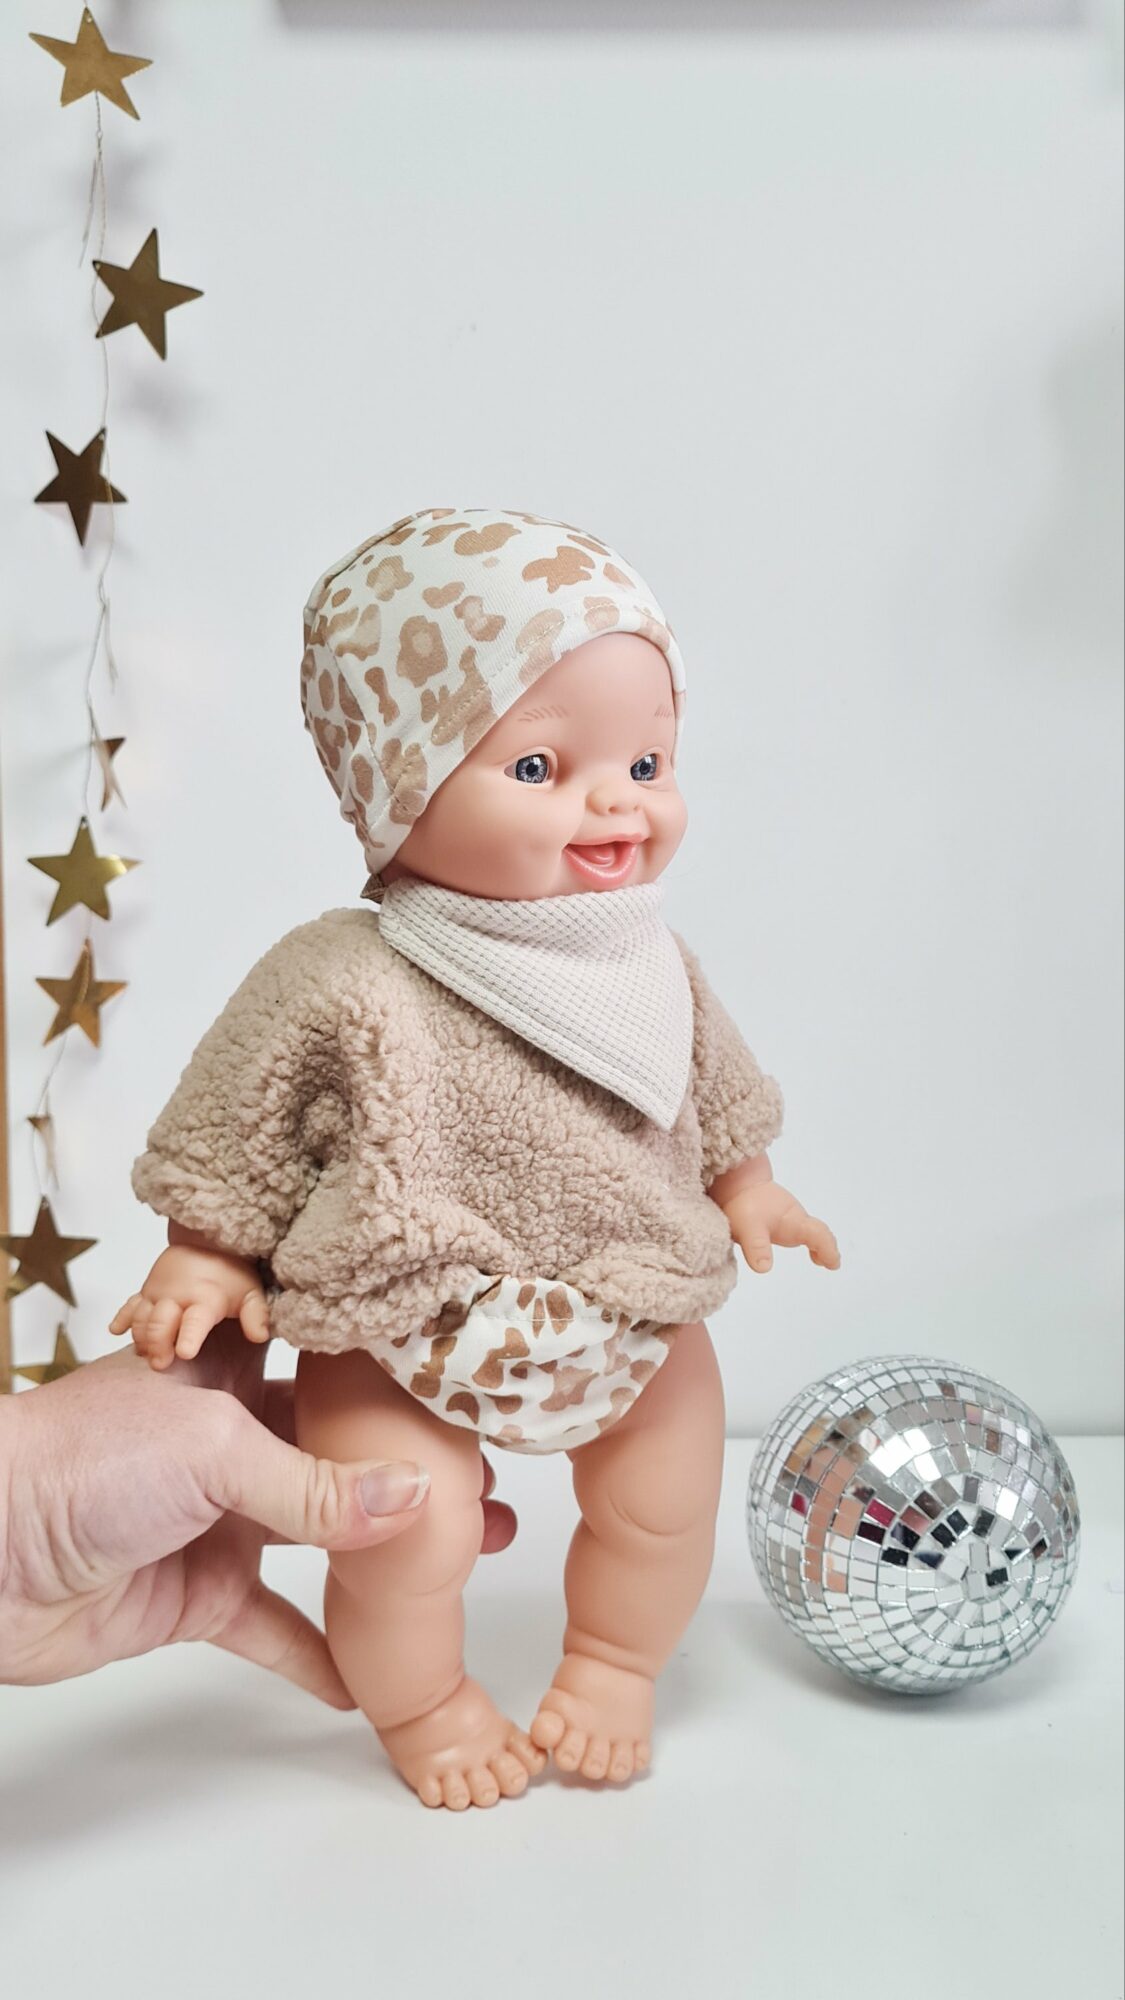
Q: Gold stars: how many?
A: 9